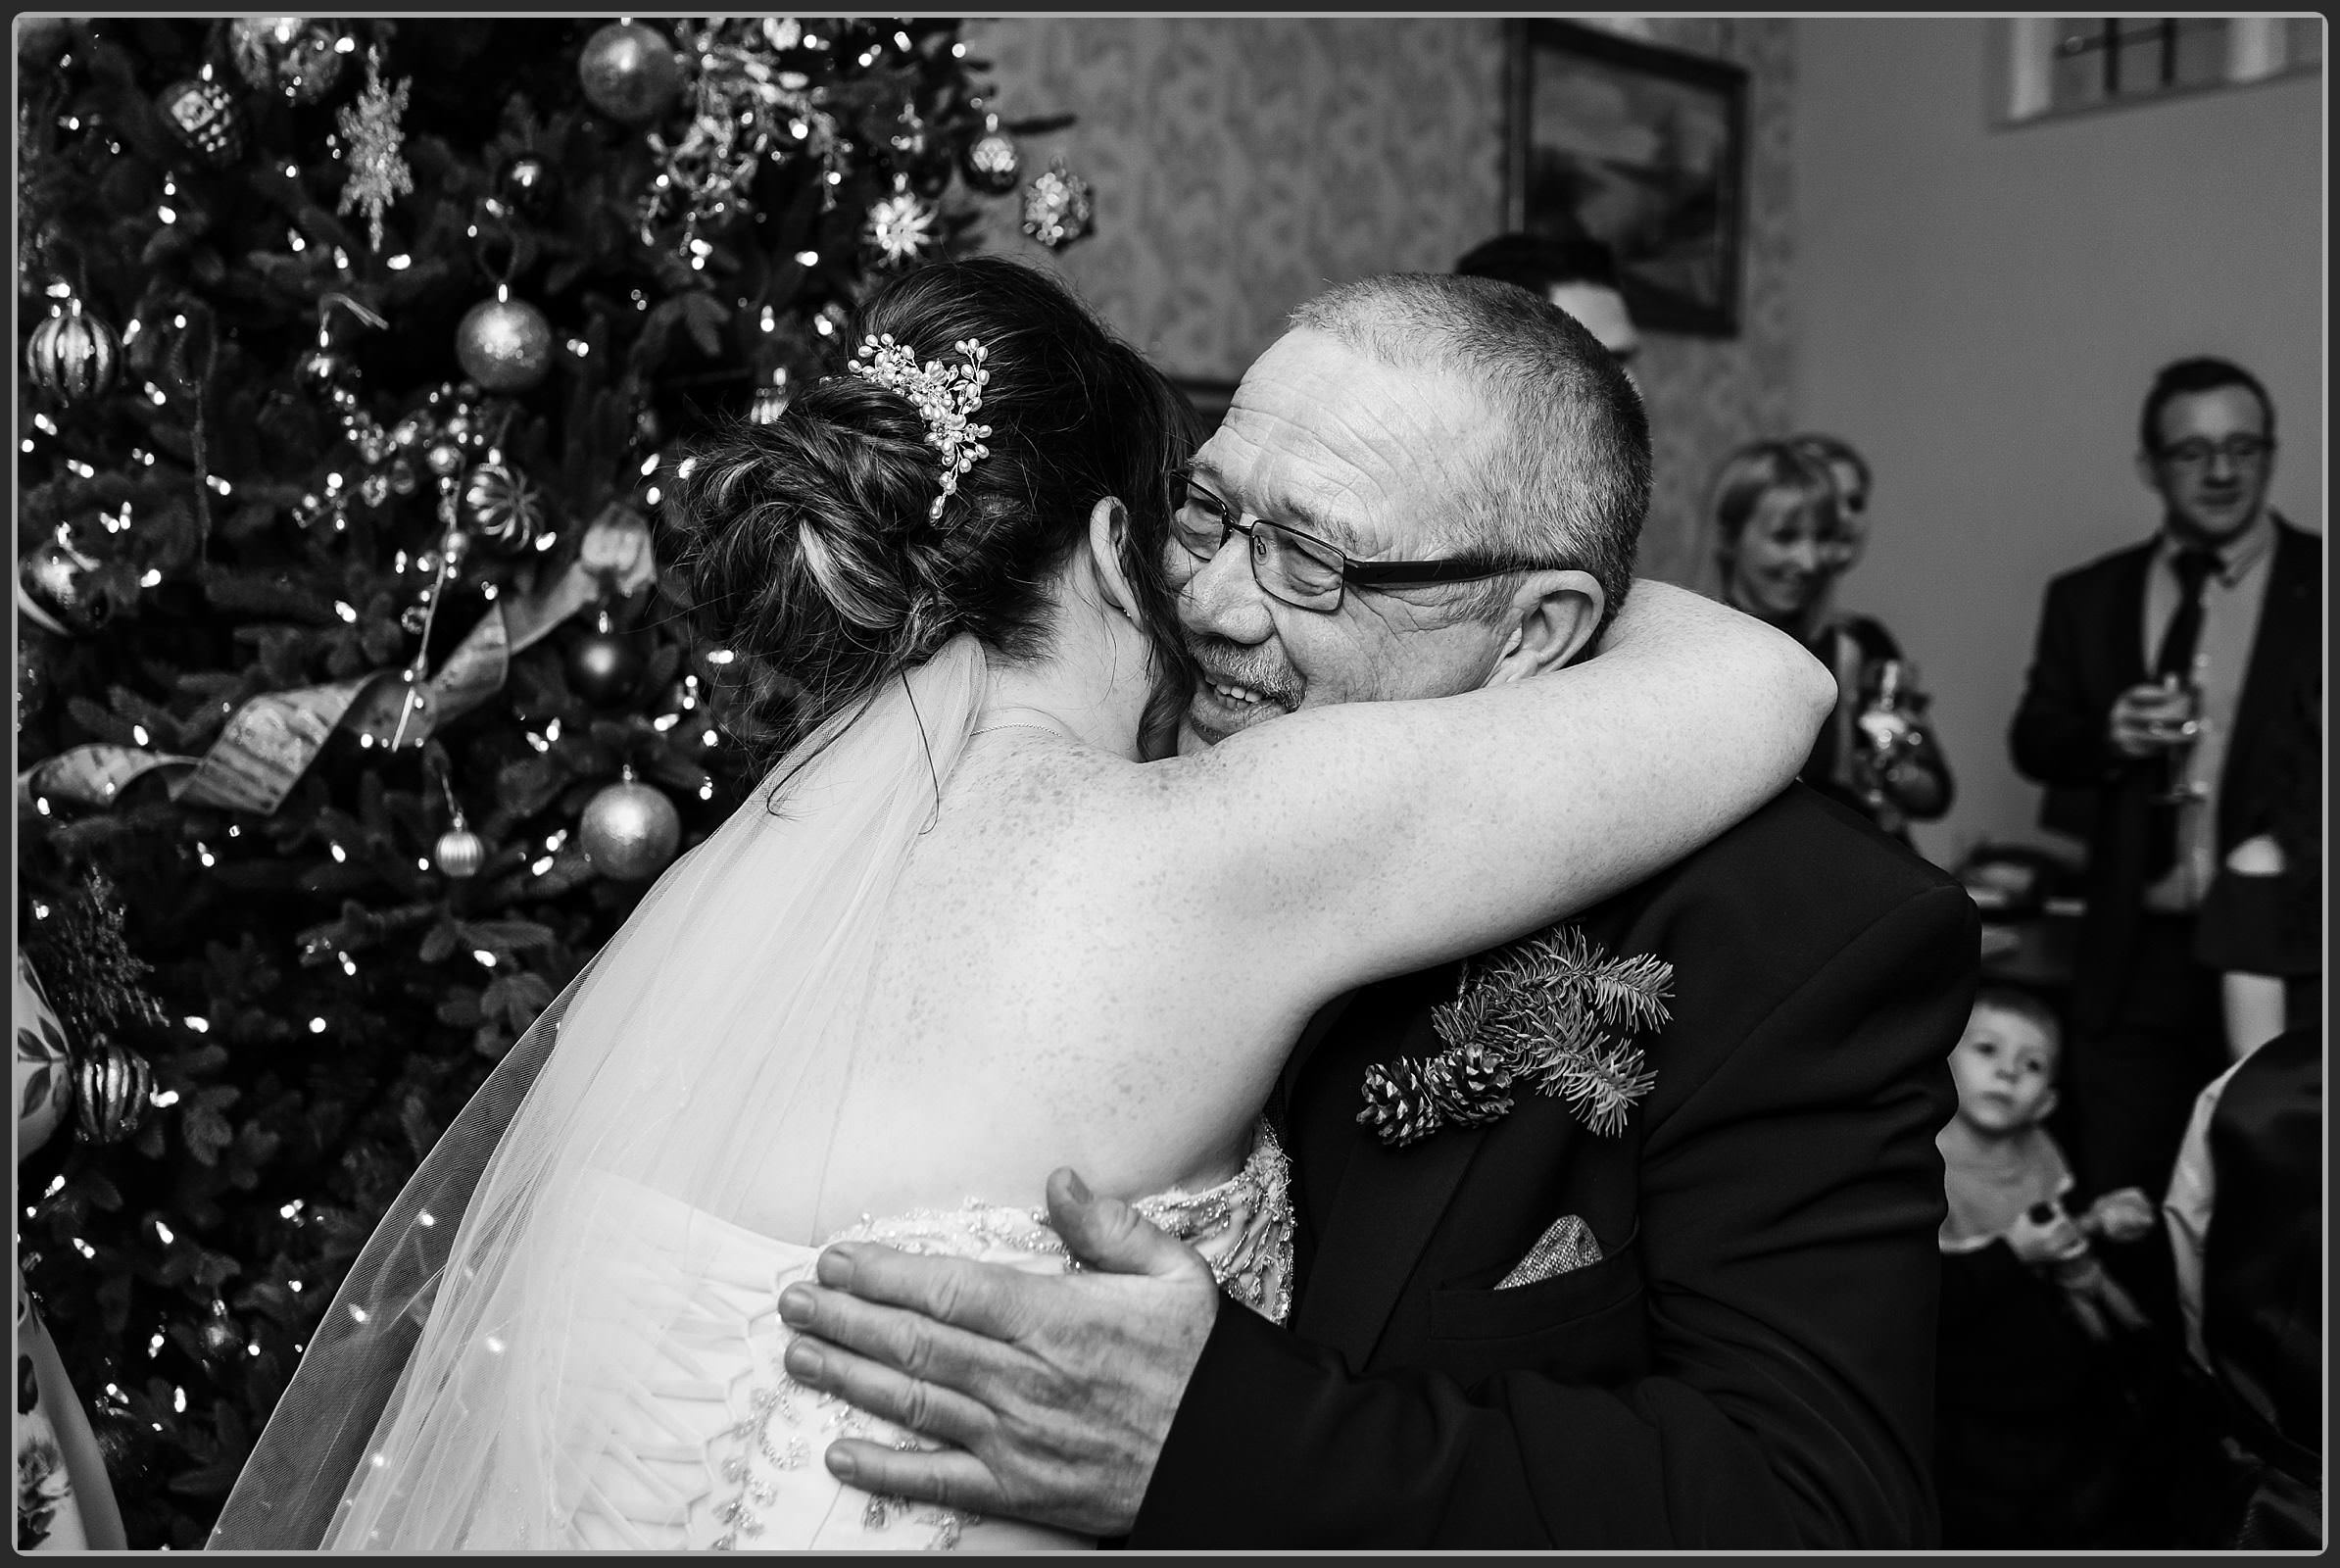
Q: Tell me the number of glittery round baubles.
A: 3